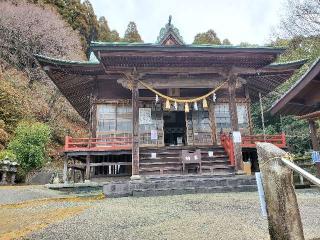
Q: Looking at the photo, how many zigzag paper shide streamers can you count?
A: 4